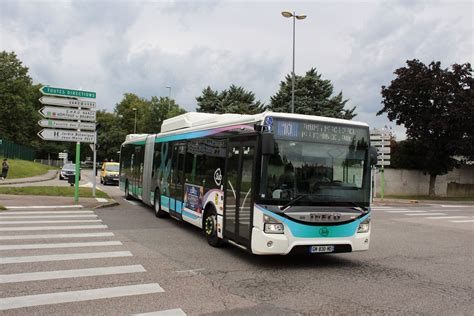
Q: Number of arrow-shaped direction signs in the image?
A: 5